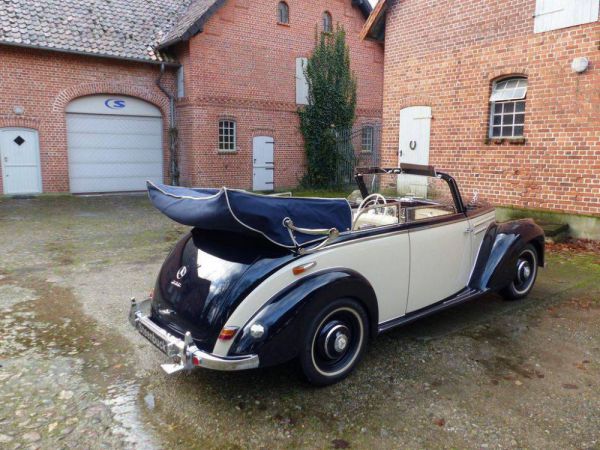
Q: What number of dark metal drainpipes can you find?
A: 1